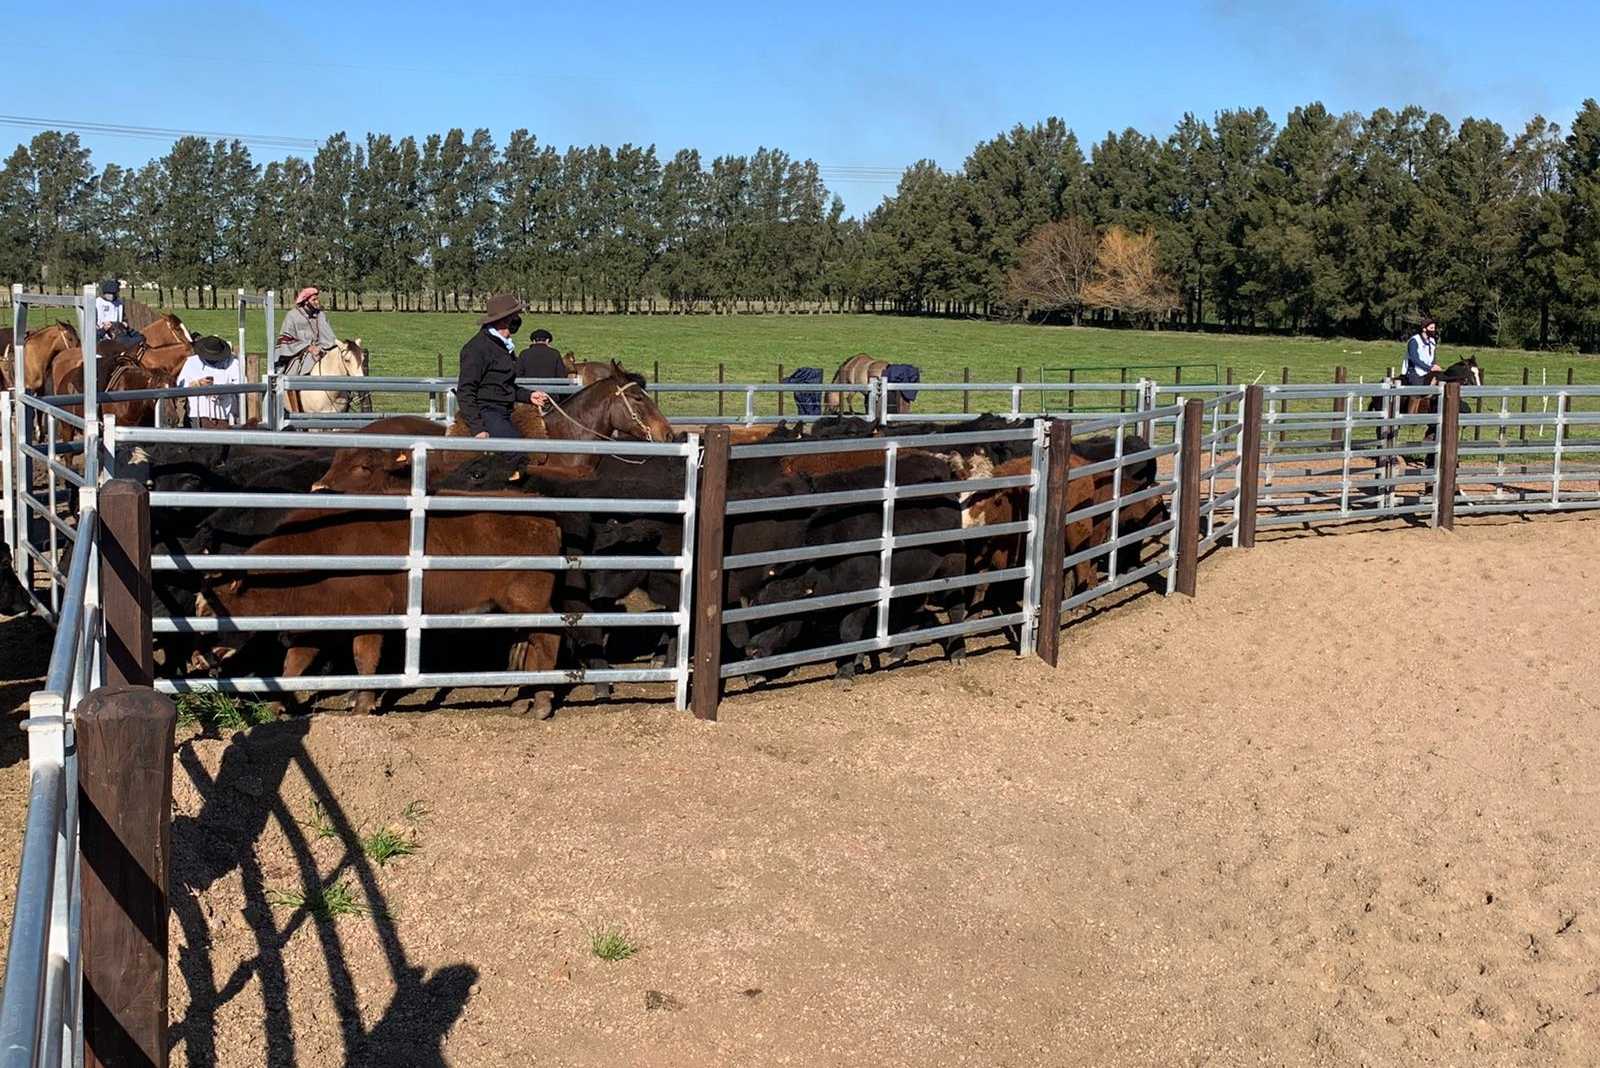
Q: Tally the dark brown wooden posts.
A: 7